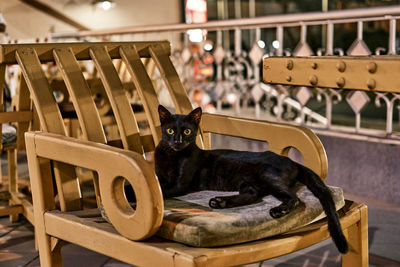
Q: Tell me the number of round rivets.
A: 8